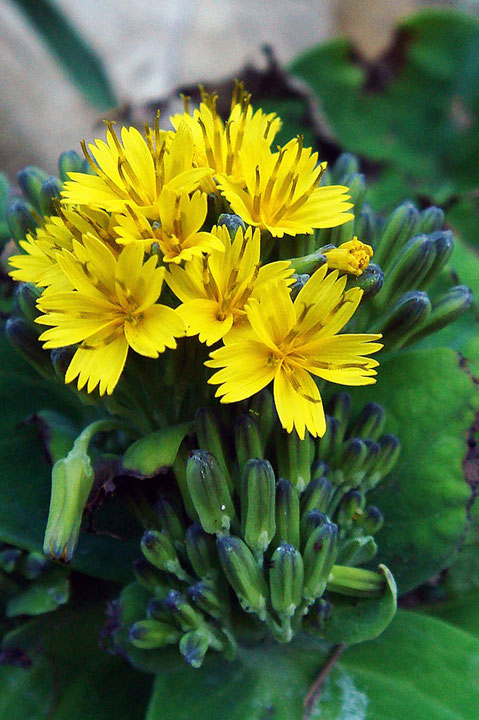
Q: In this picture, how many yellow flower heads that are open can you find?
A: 8